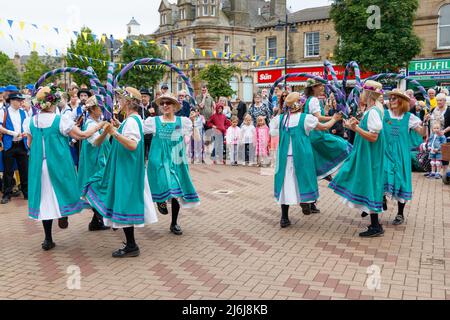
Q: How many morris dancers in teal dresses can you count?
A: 8